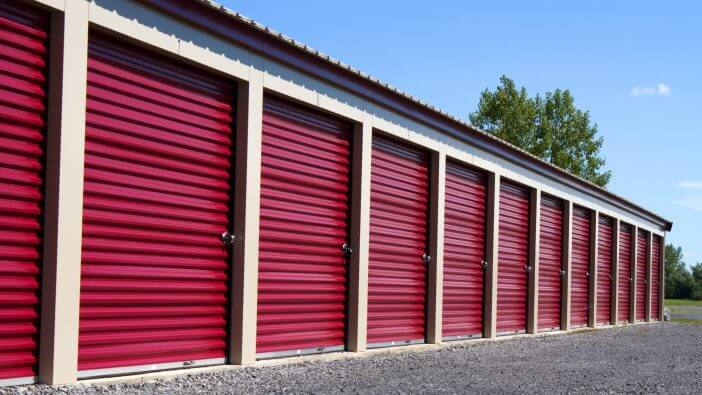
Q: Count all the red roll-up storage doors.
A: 12